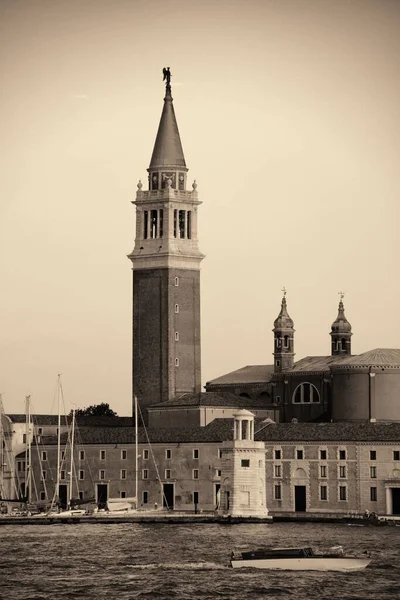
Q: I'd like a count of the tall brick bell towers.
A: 1